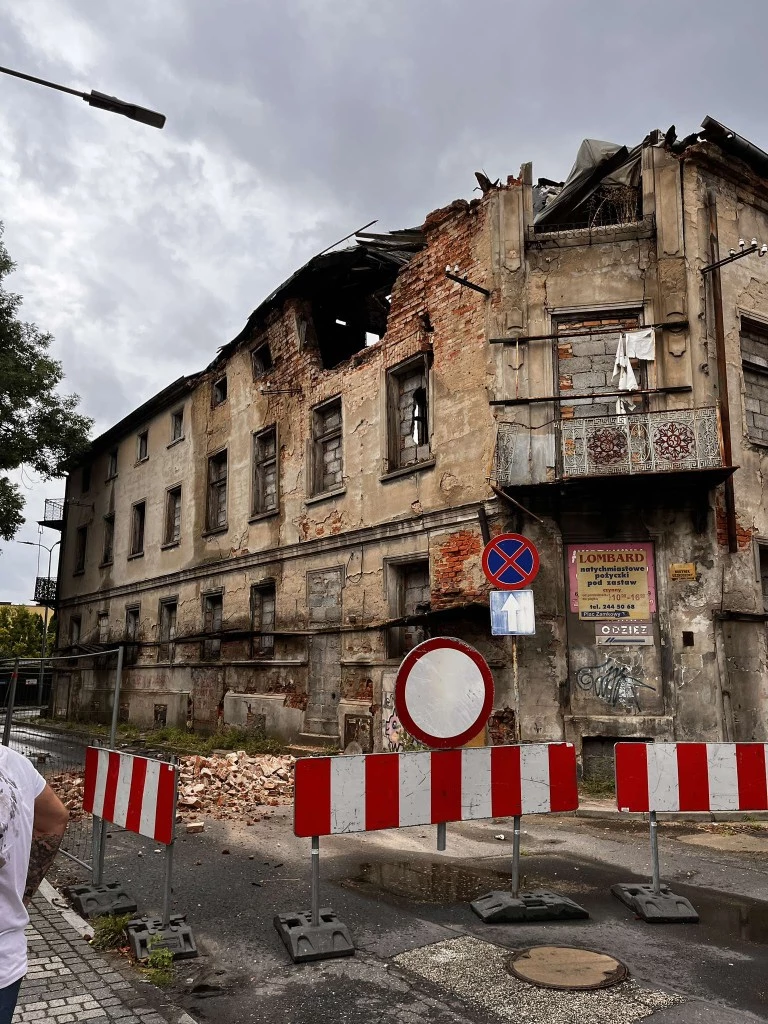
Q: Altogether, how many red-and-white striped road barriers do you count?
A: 3